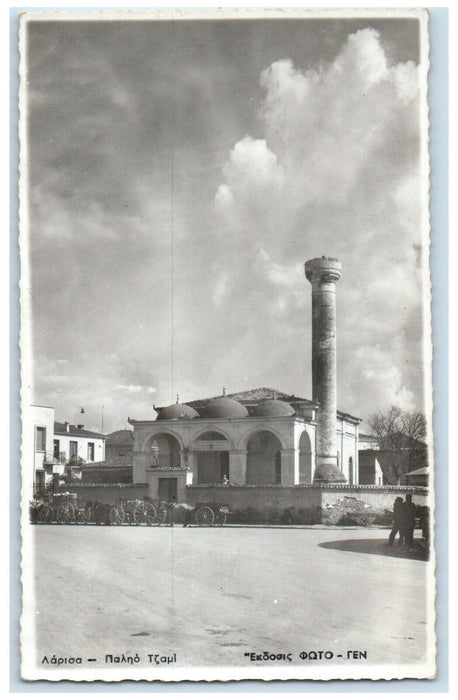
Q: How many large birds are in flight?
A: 0